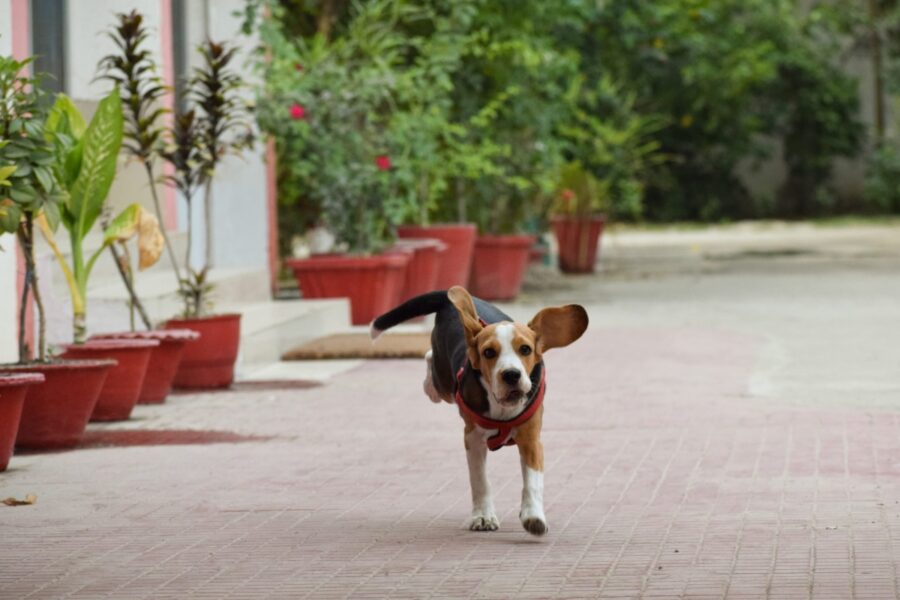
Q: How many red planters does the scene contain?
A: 10